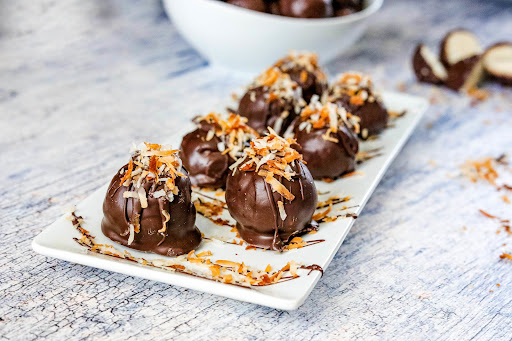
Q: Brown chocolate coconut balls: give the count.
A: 7